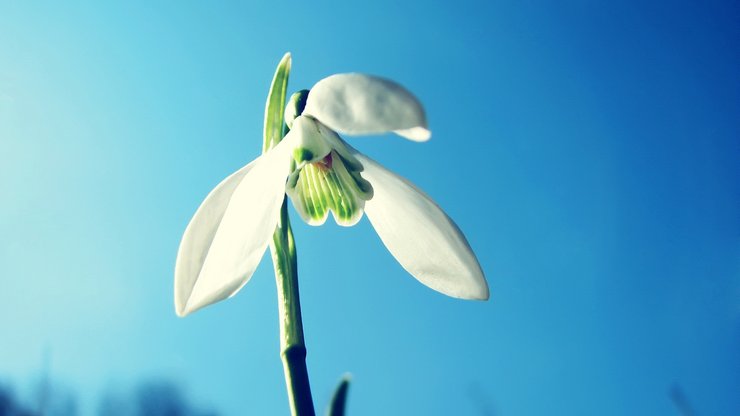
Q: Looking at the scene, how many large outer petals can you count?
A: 3